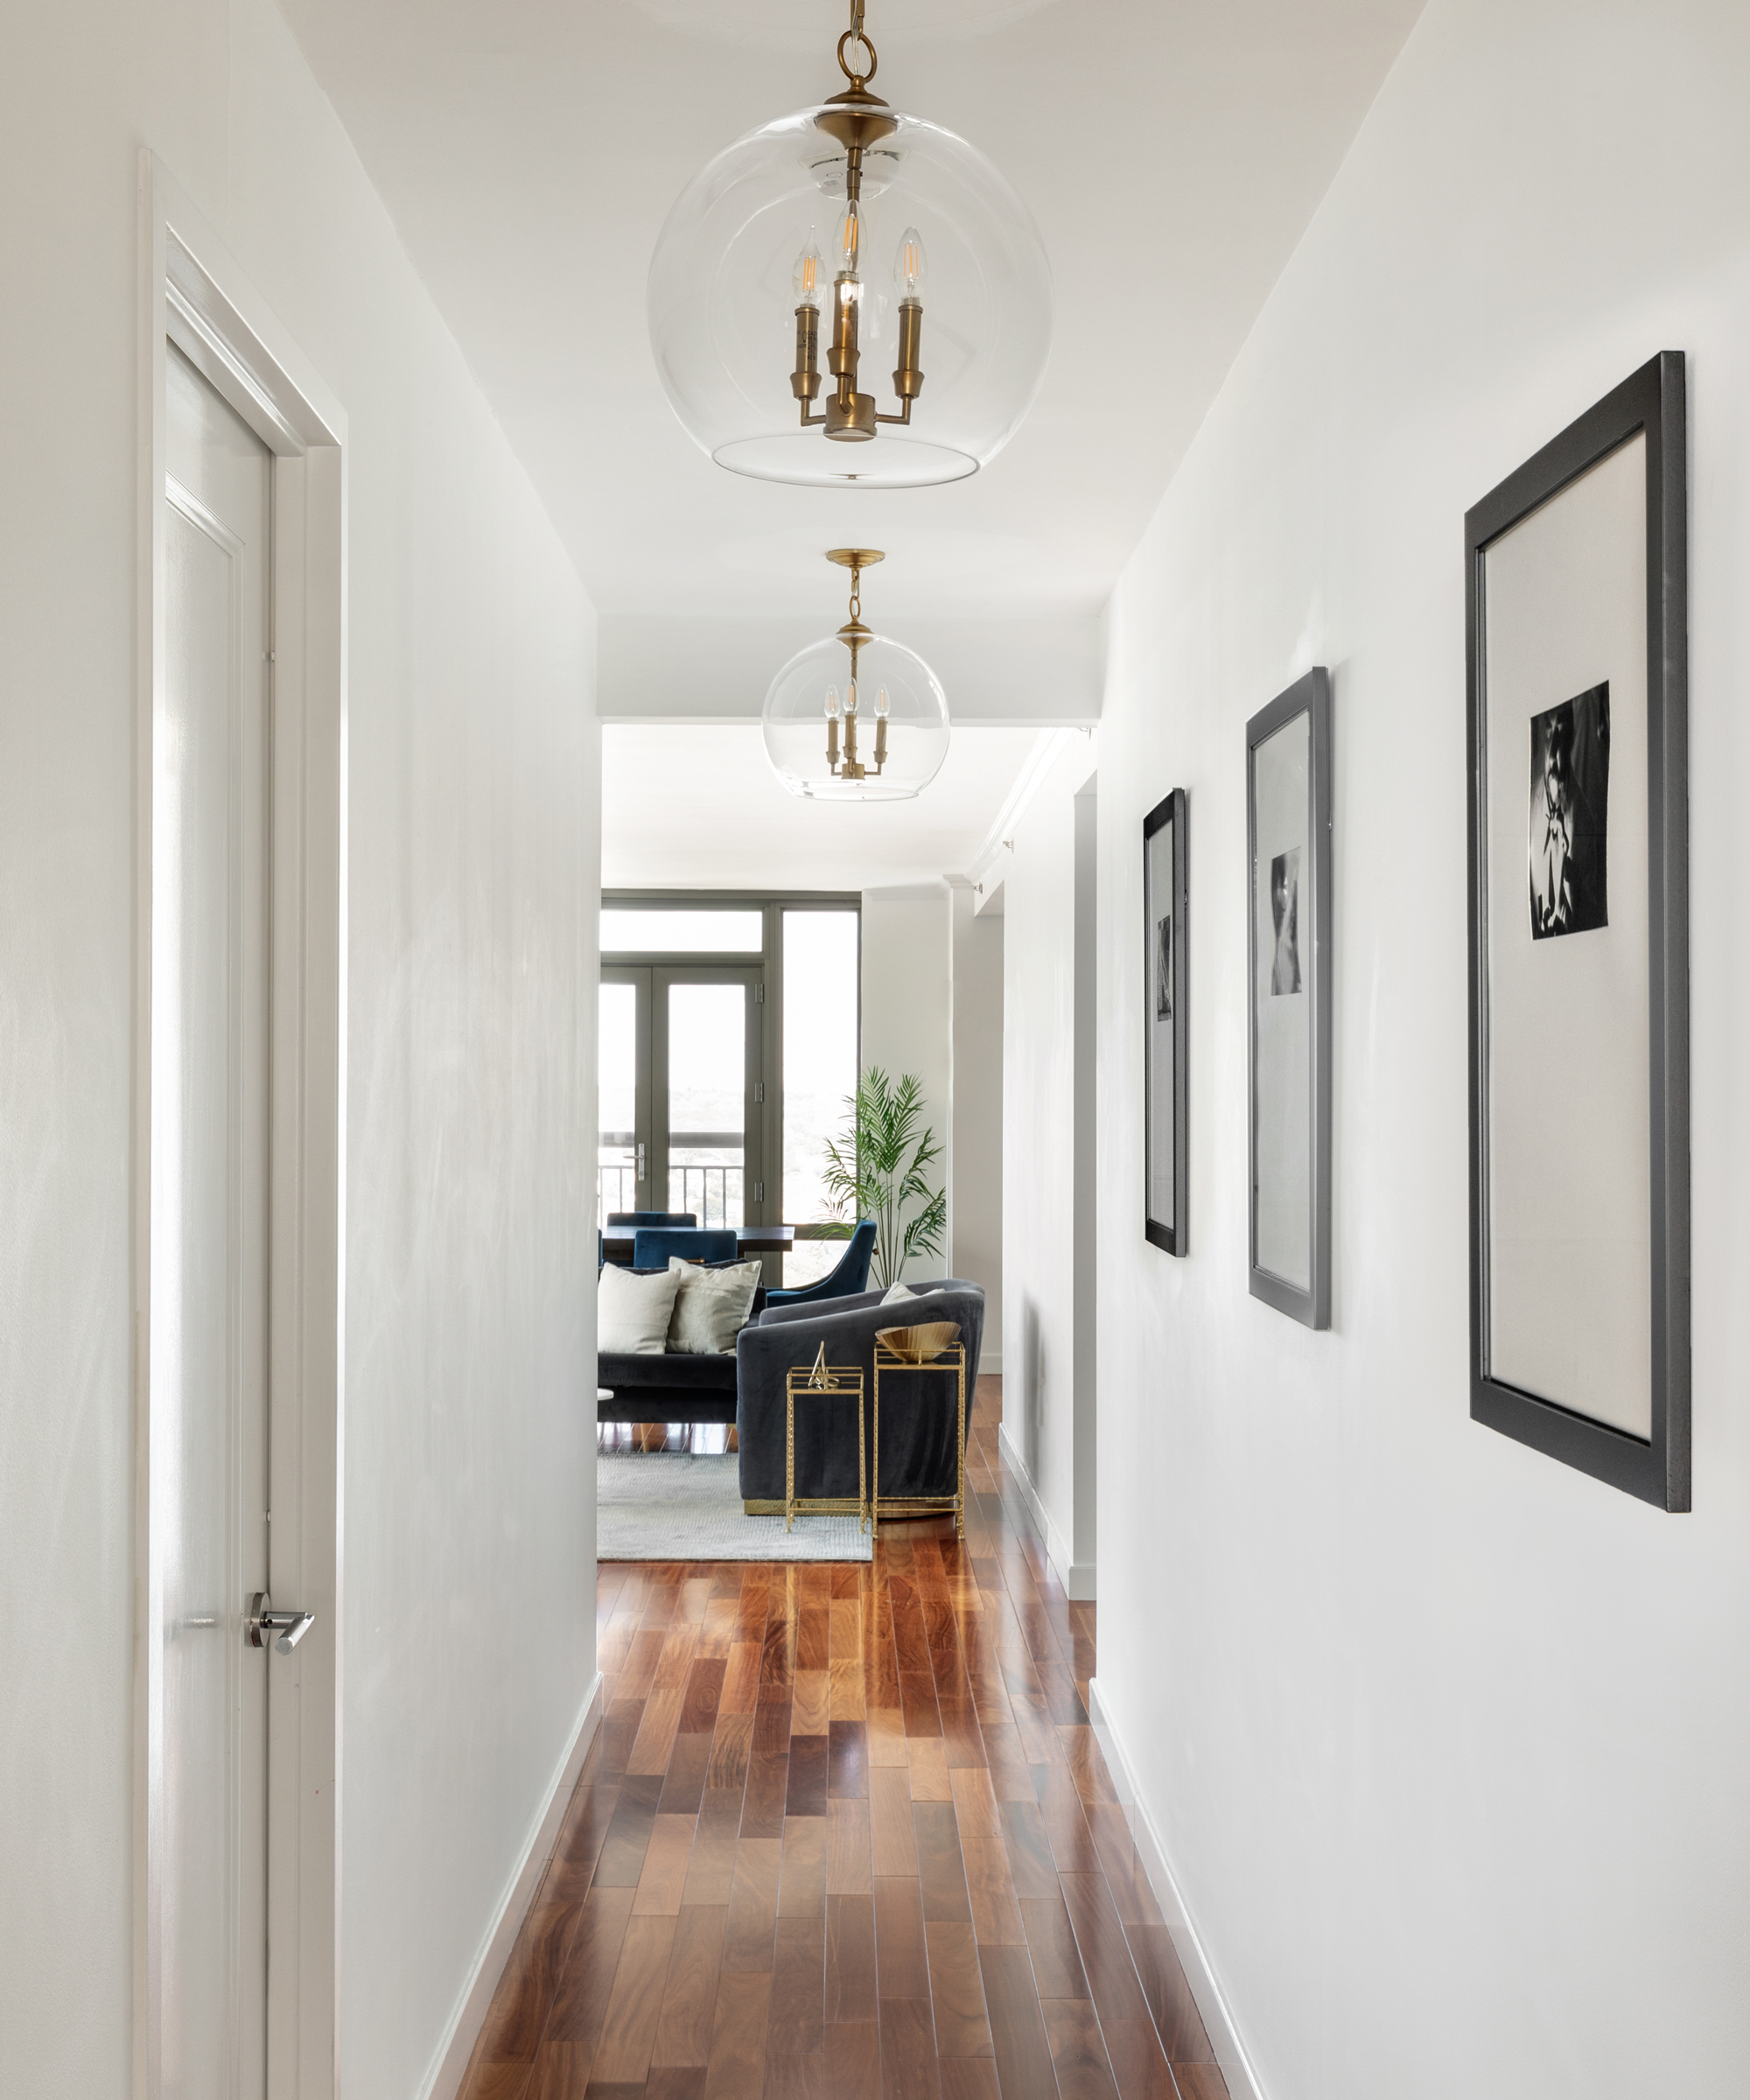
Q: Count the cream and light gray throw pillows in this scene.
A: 3